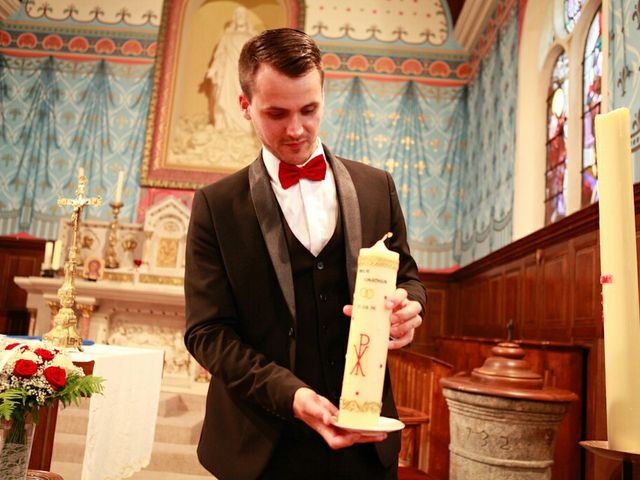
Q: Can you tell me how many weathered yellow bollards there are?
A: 0